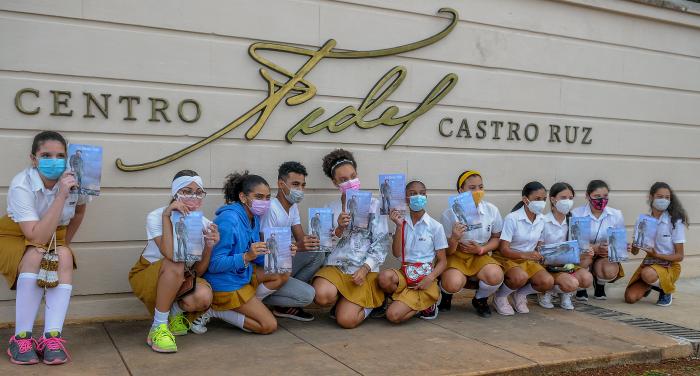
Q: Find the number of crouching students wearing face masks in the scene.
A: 11